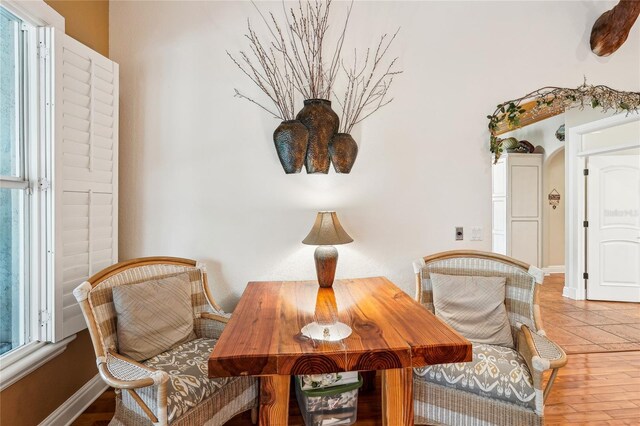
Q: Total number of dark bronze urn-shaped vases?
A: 3